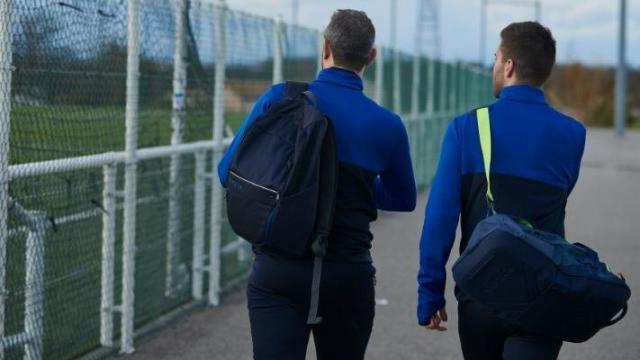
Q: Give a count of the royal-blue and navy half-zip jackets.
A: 2